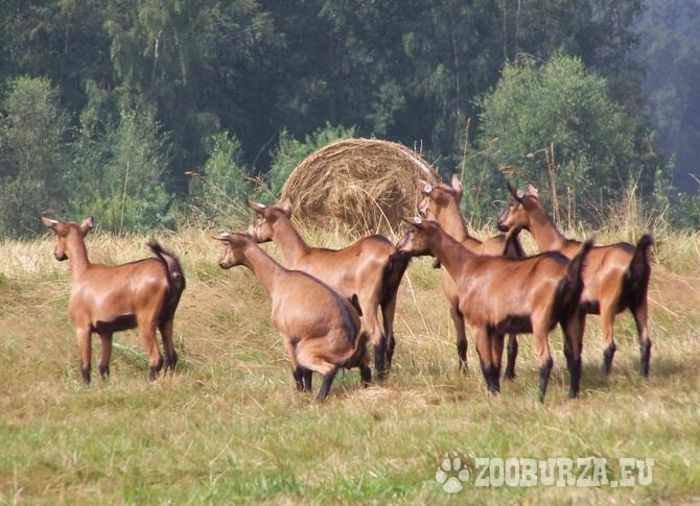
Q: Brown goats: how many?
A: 6